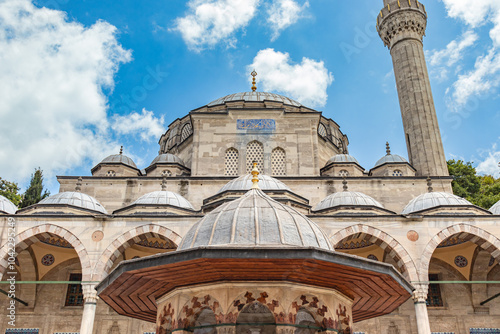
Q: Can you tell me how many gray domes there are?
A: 13